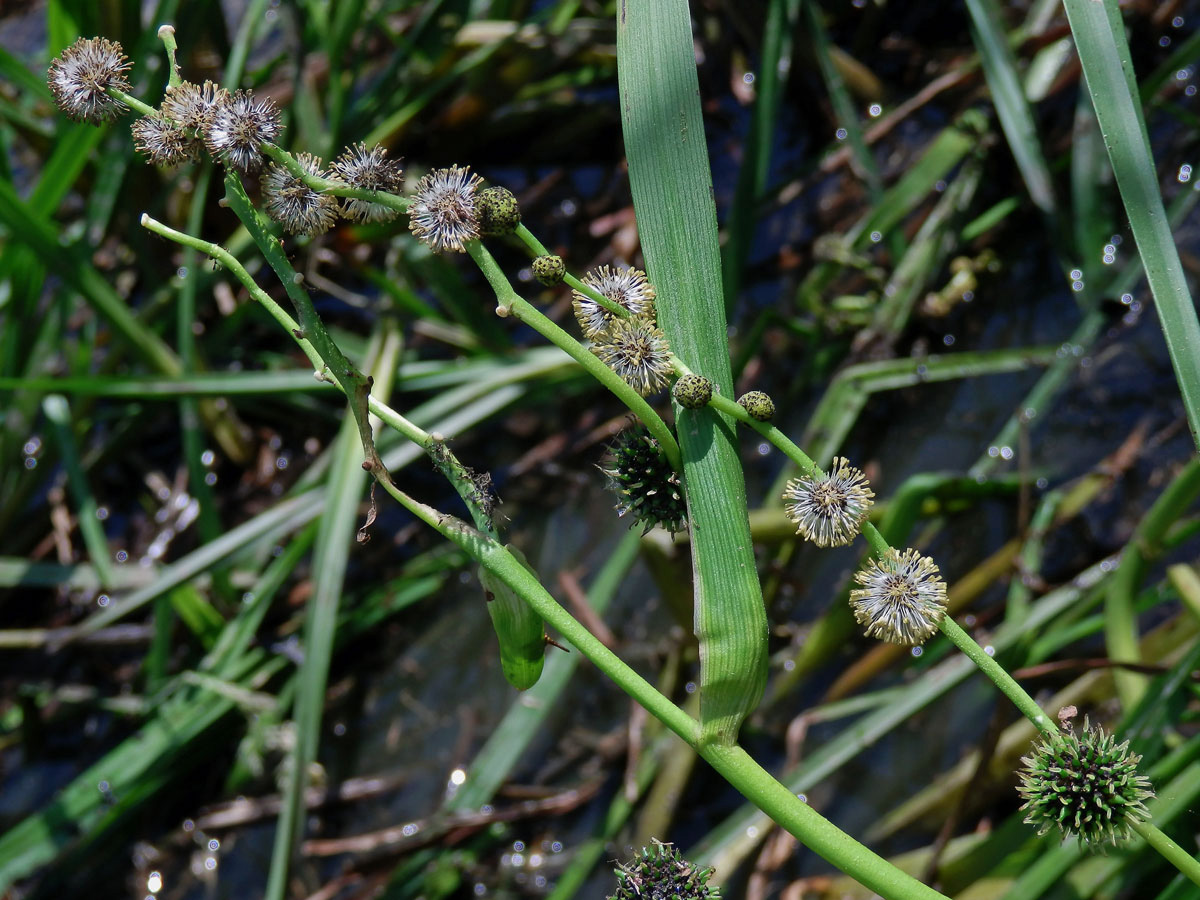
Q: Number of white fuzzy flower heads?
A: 11